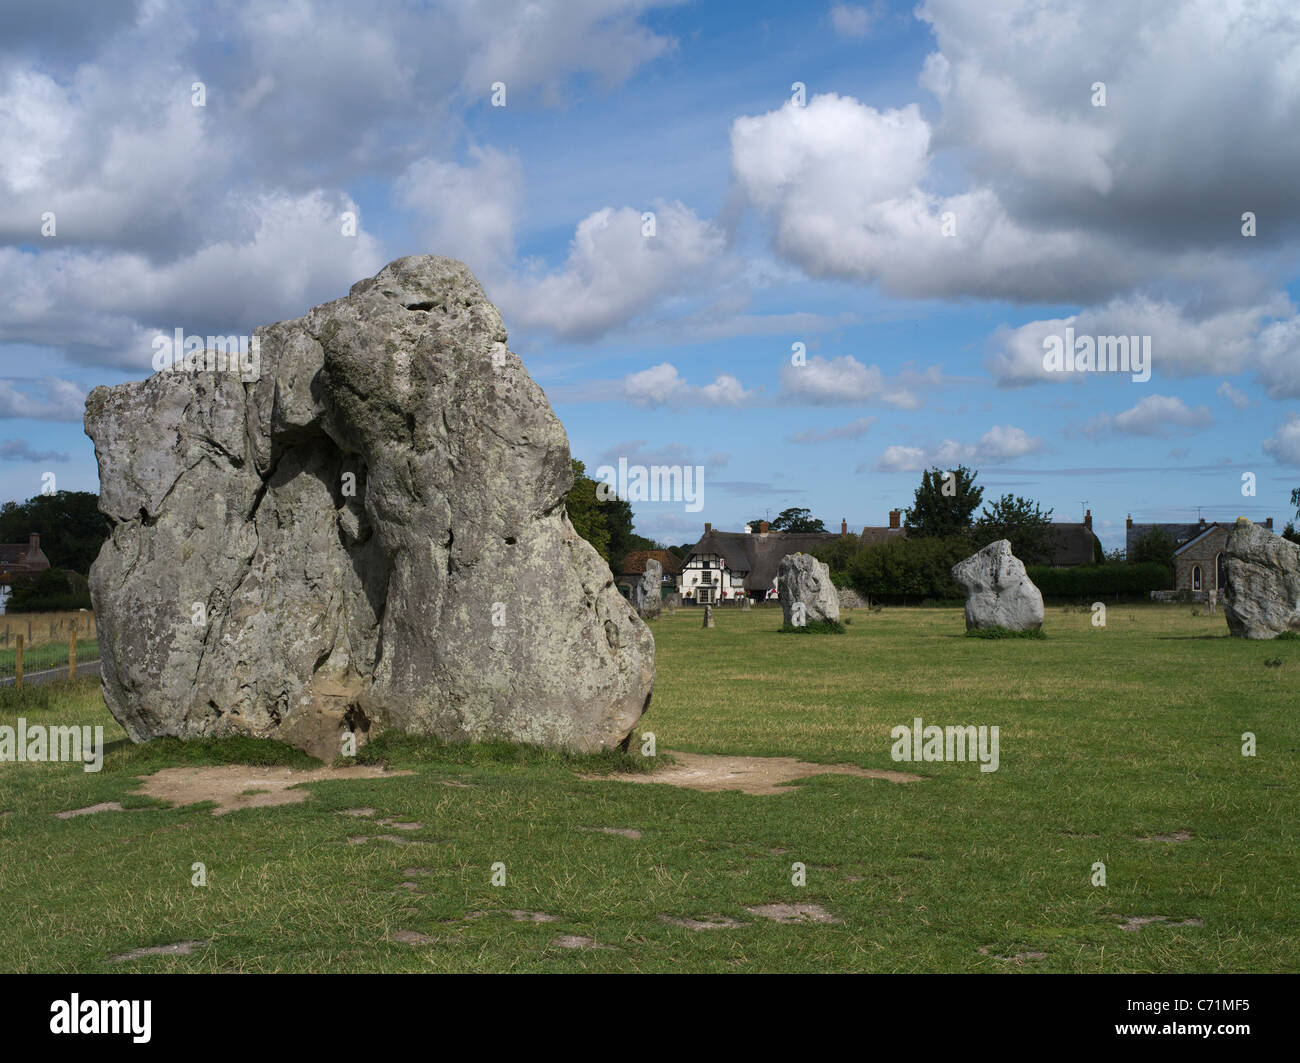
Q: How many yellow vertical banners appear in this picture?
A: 0